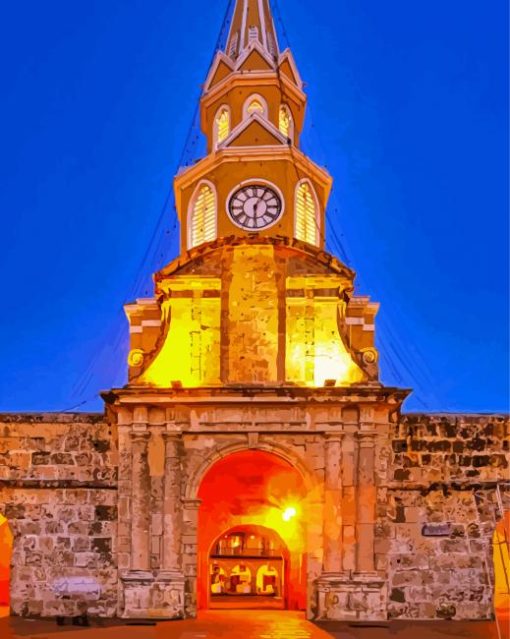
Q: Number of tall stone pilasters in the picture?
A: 4